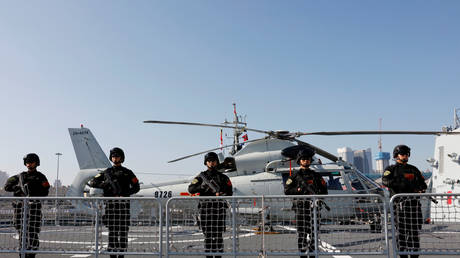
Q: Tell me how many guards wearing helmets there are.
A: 5